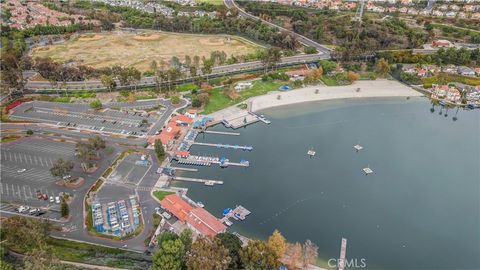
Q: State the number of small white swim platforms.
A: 3